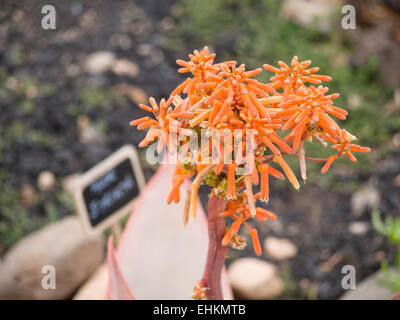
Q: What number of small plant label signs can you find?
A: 1